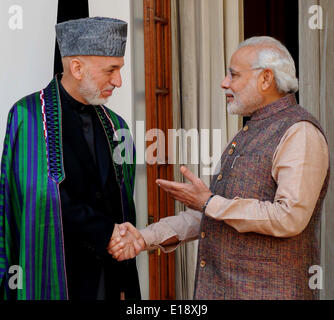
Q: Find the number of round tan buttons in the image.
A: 5